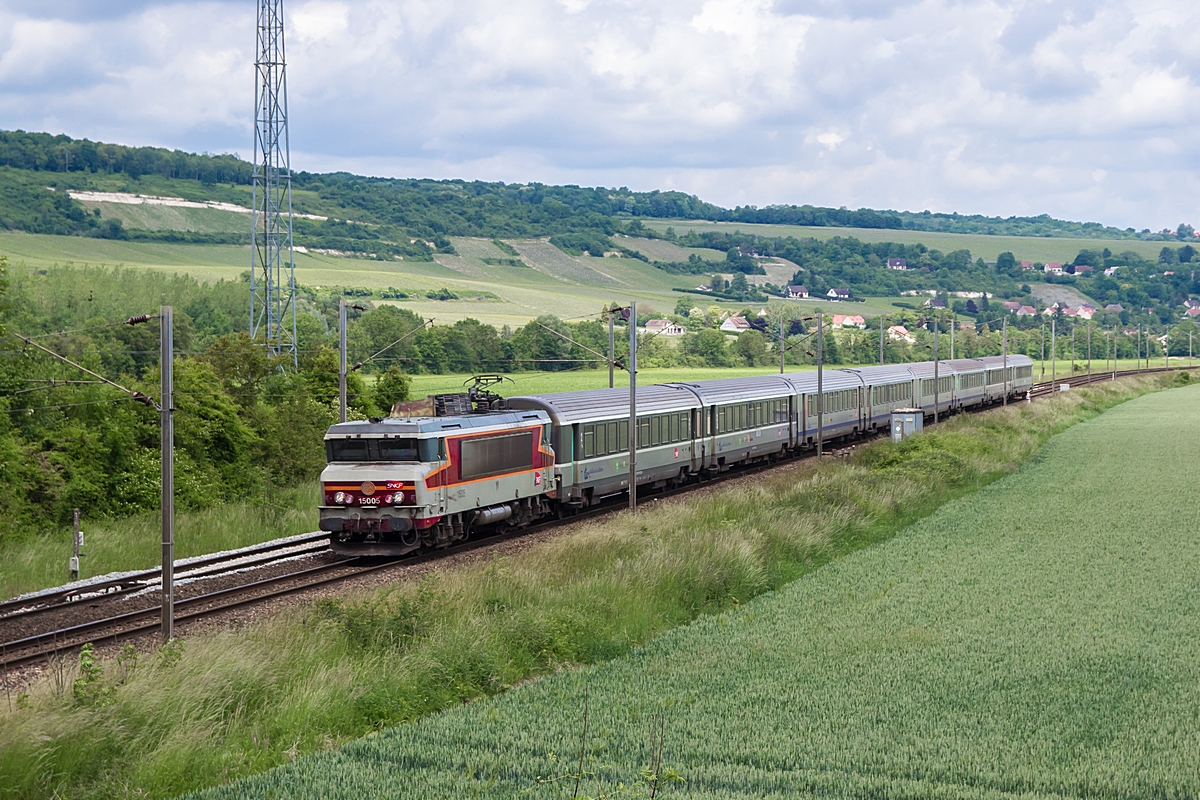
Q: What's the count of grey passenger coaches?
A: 8